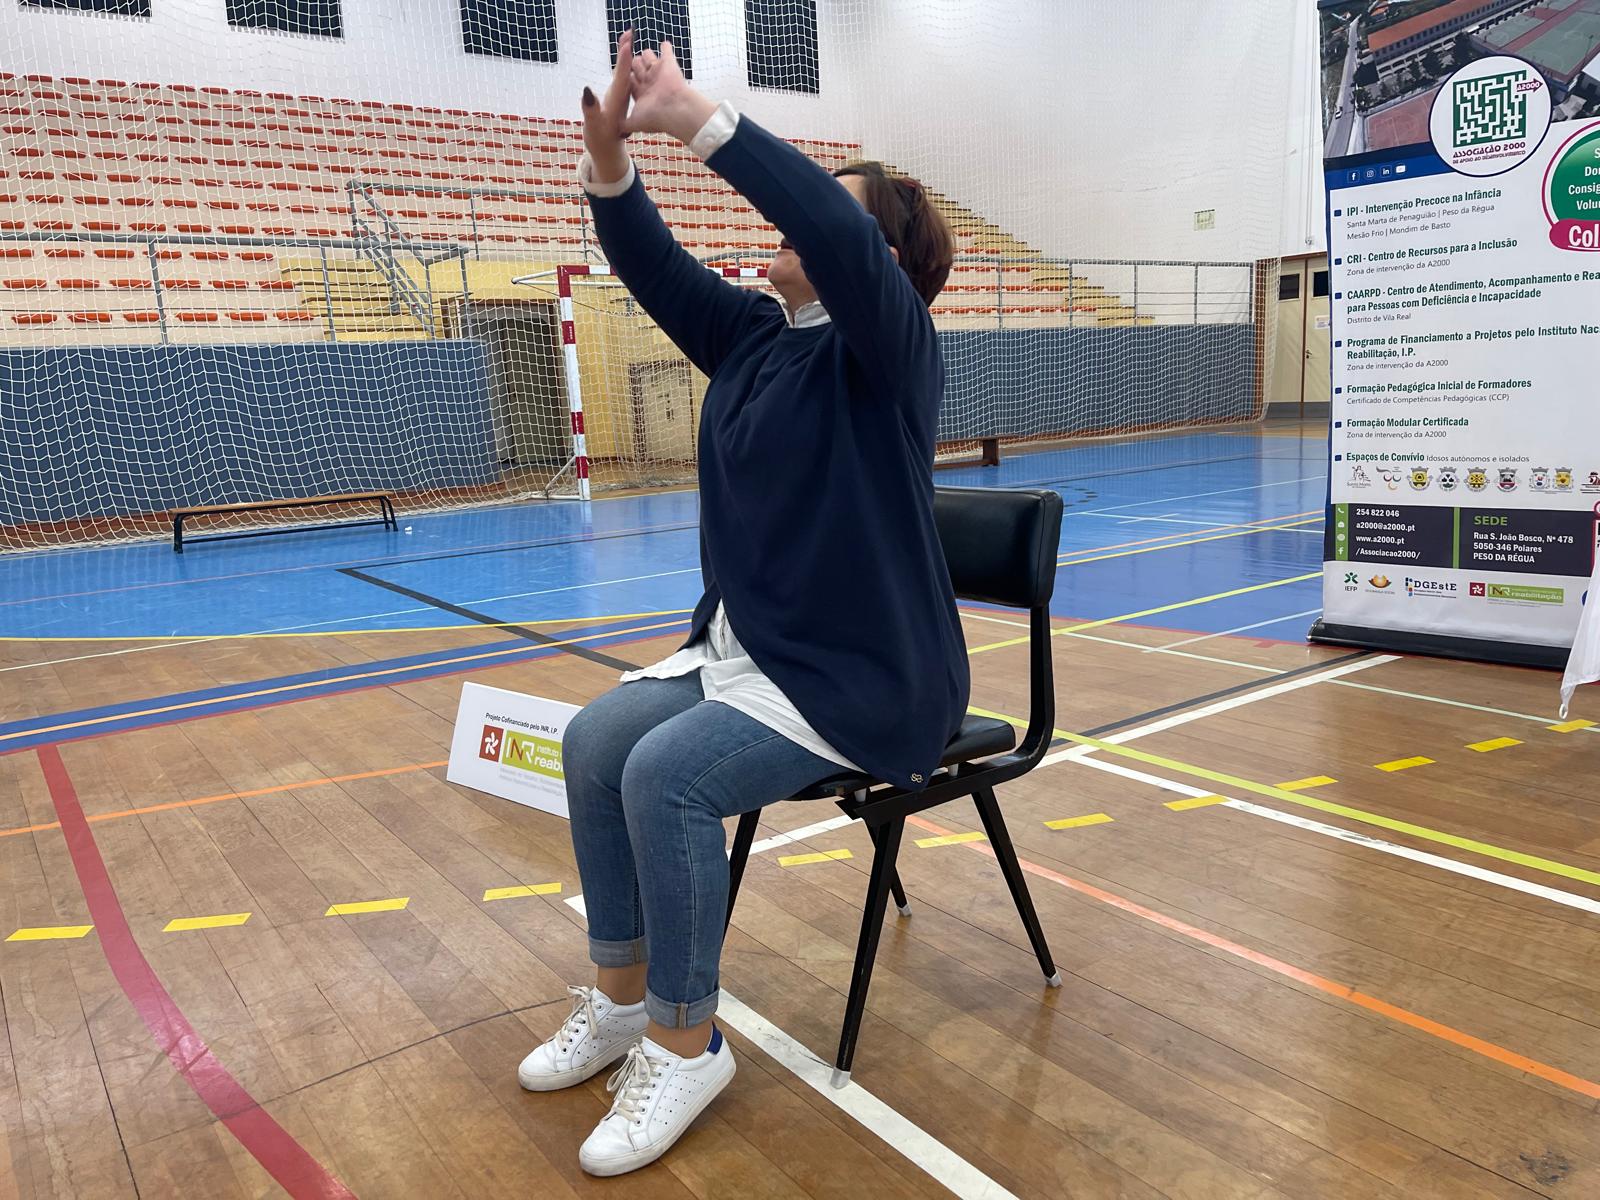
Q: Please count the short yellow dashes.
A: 12